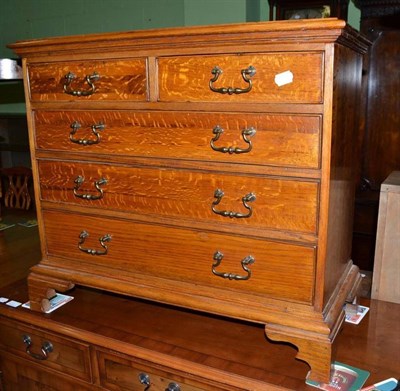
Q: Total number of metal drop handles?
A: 10